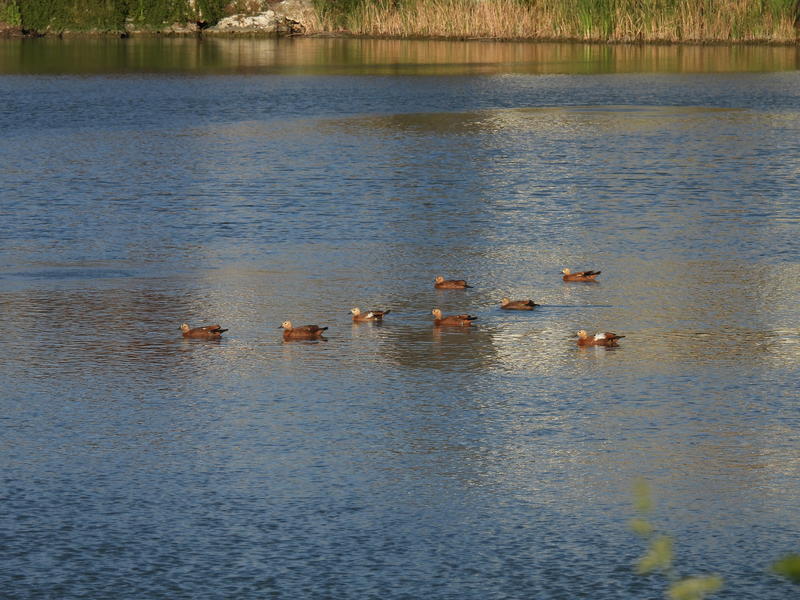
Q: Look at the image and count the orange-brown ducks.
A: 8